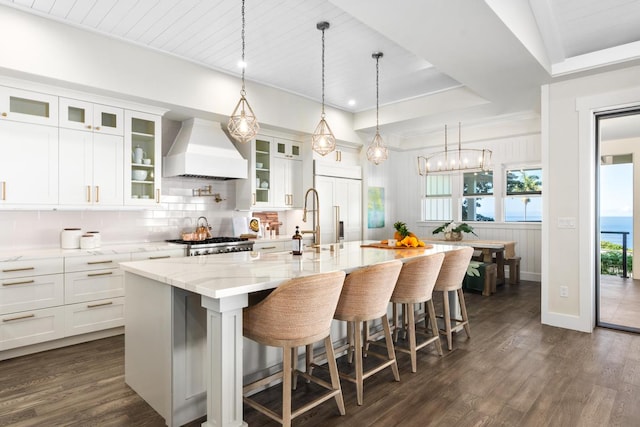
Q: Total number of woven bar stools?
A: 4